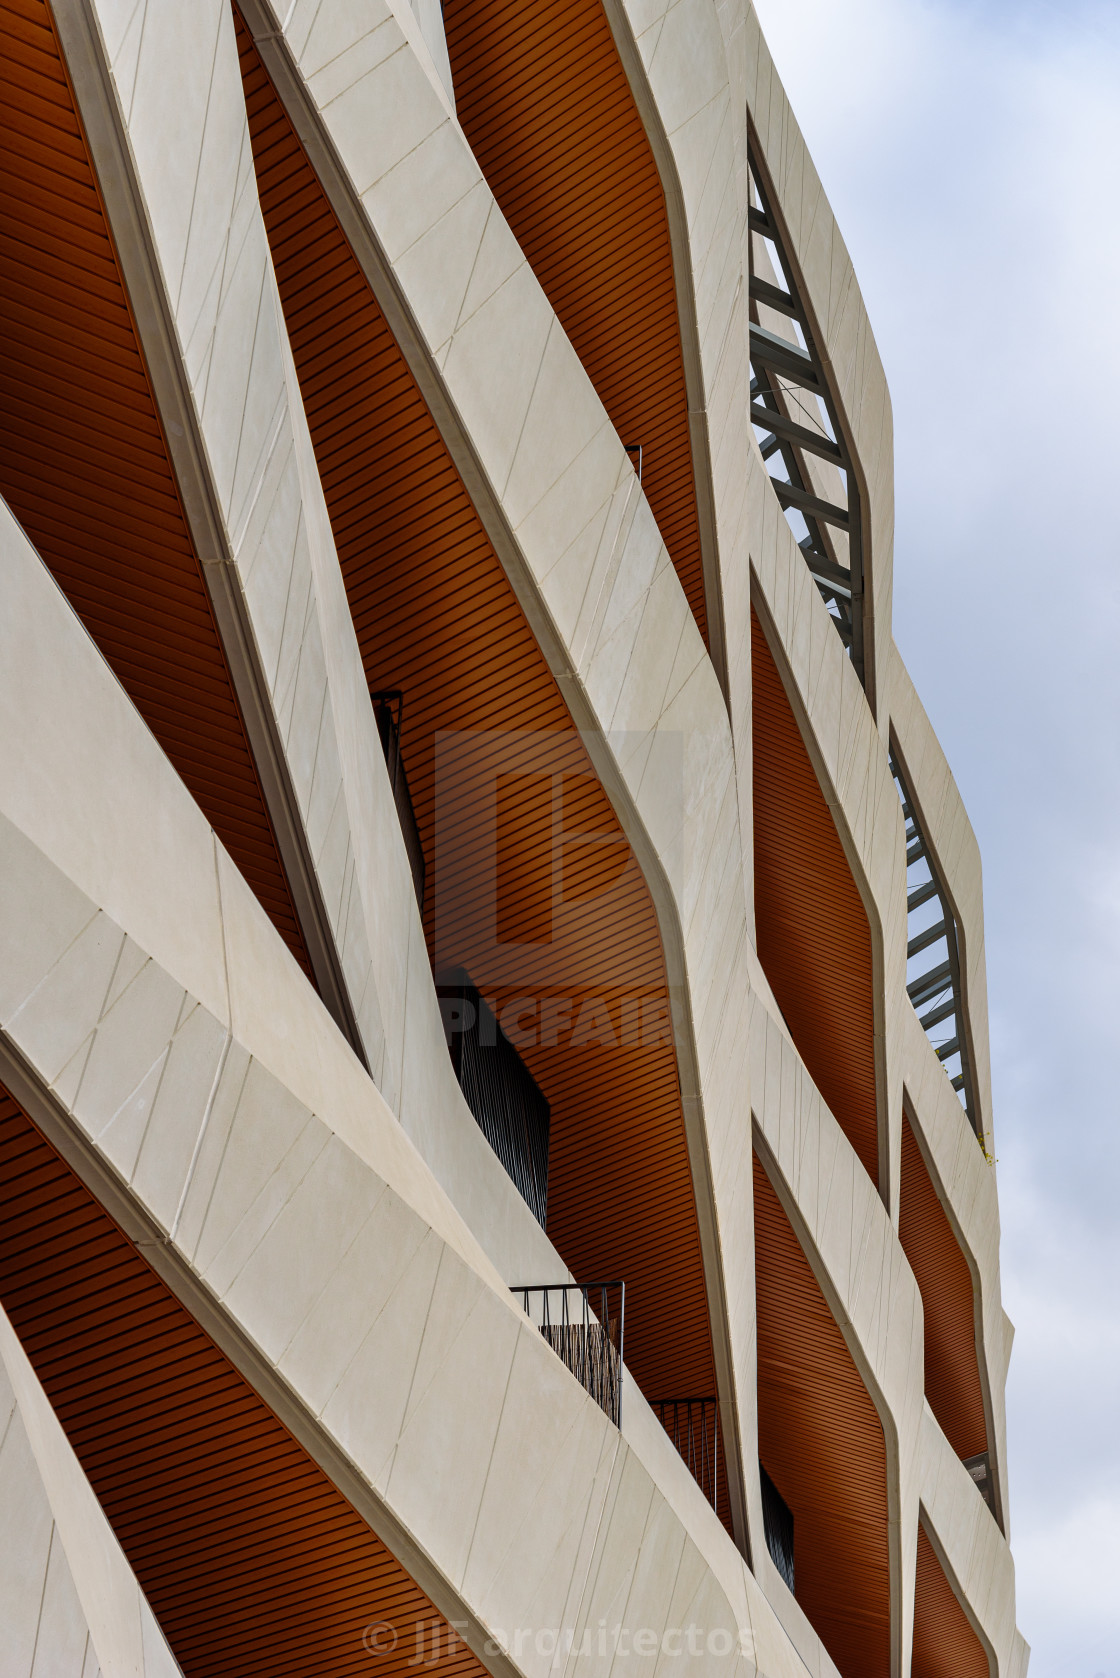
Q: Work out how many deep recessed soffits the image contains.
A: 8